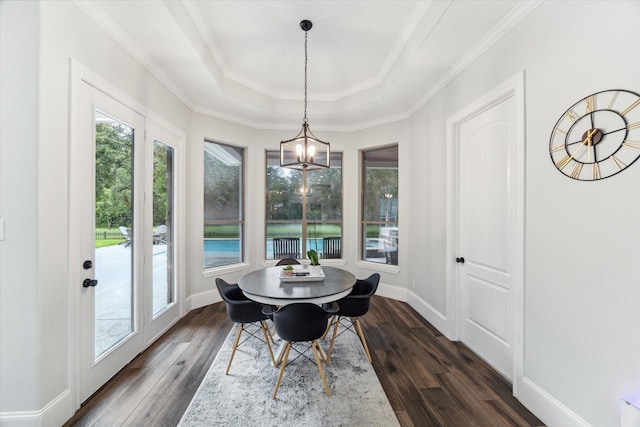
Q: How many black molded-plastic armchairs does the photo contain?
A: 4